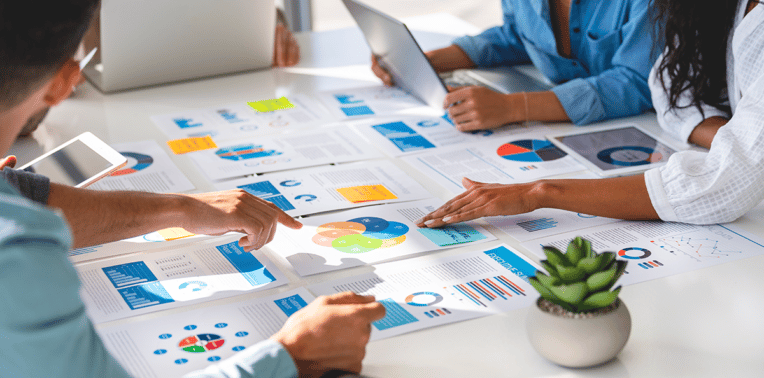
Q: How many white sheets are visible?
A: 14